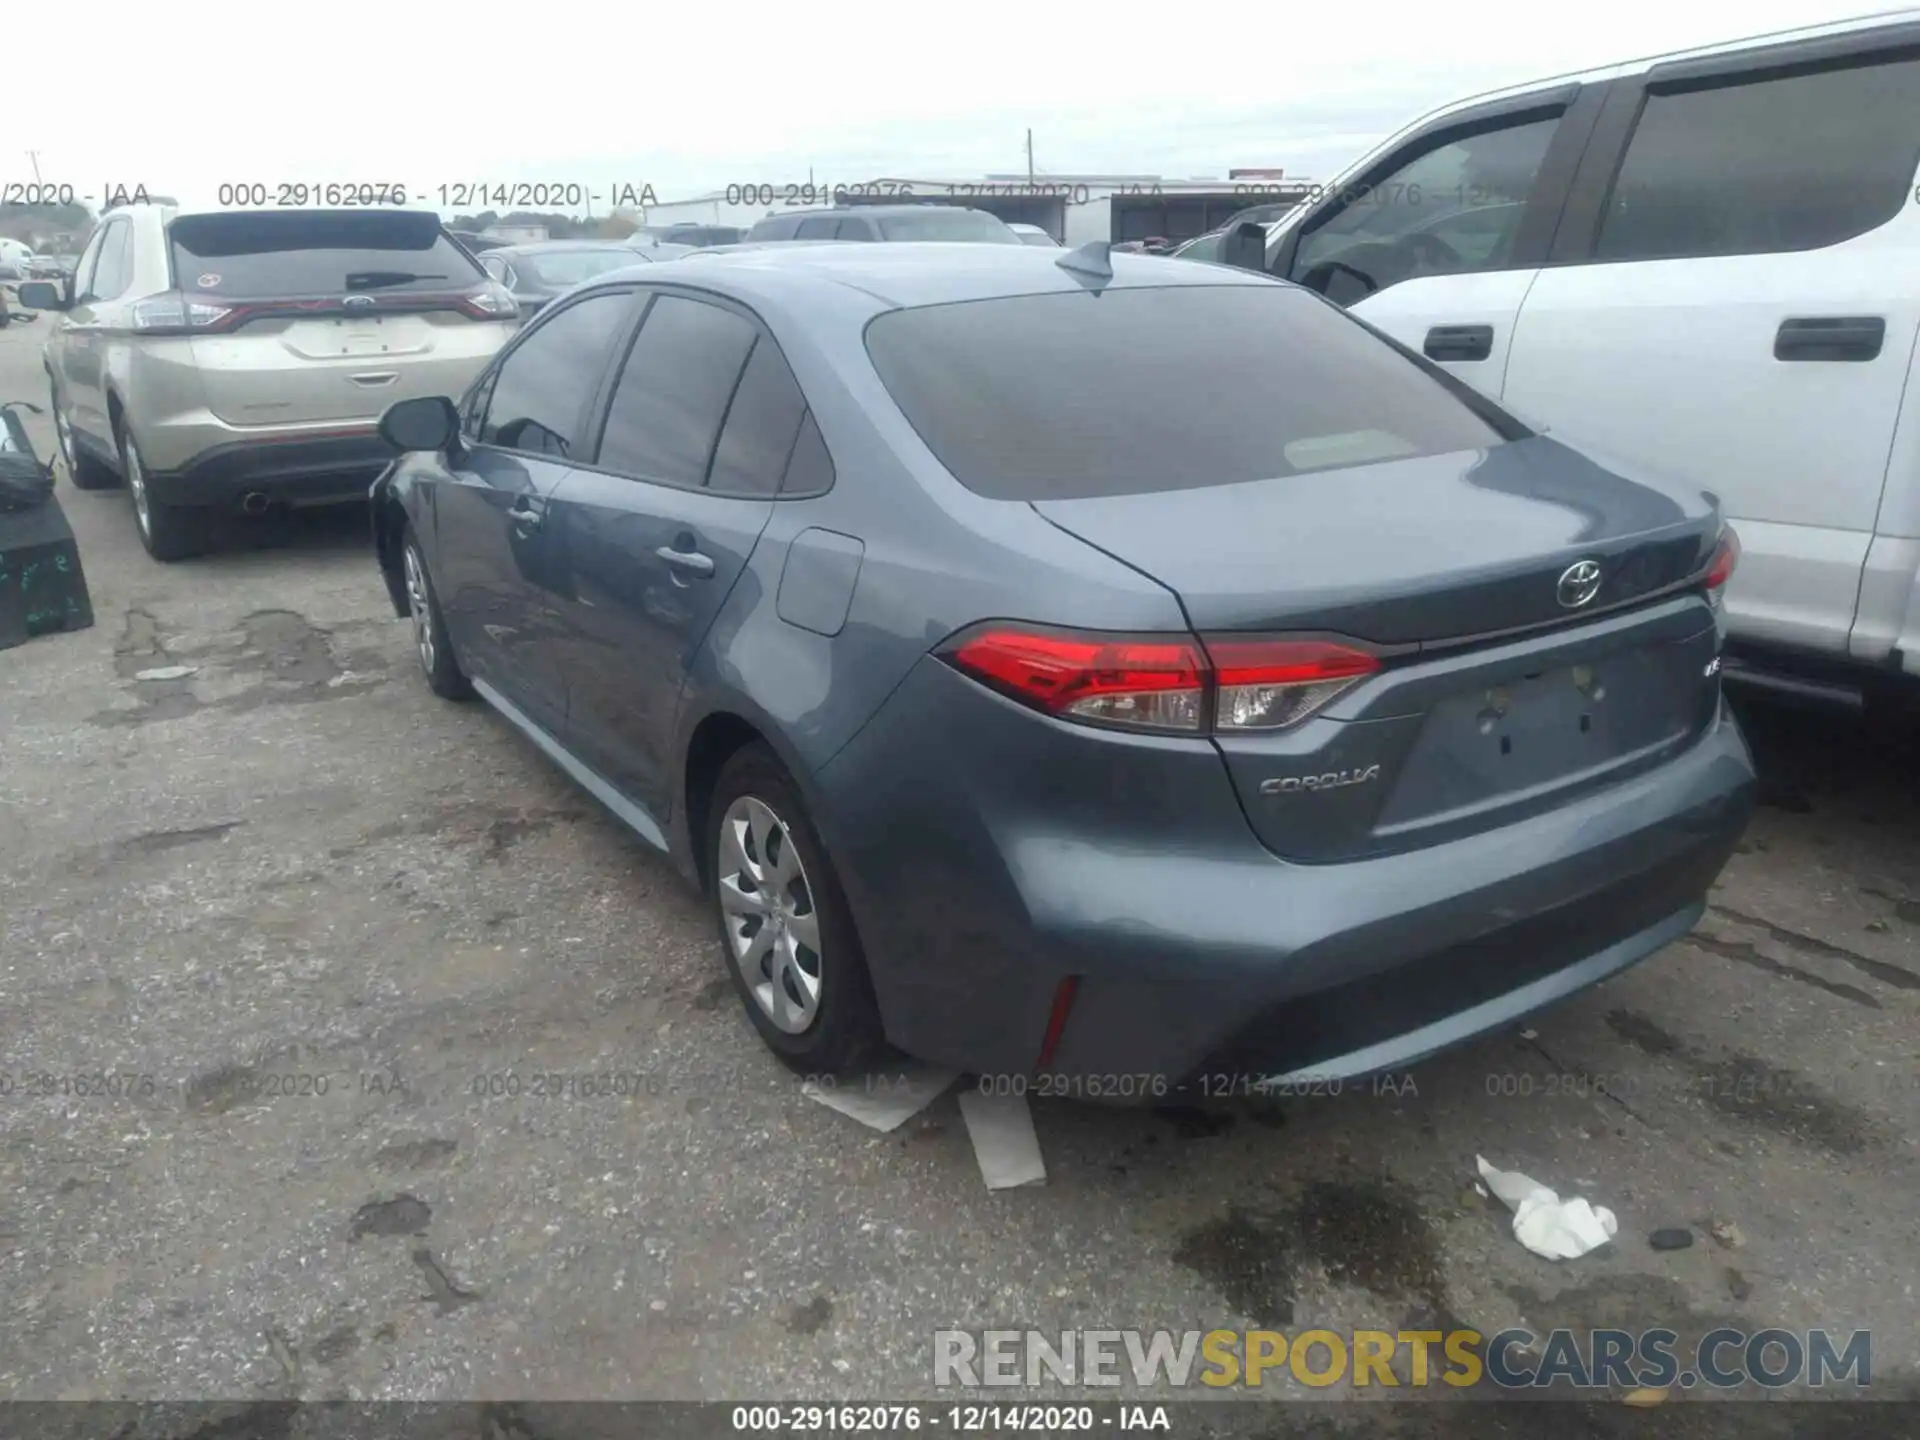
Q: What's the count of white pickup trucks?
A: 1